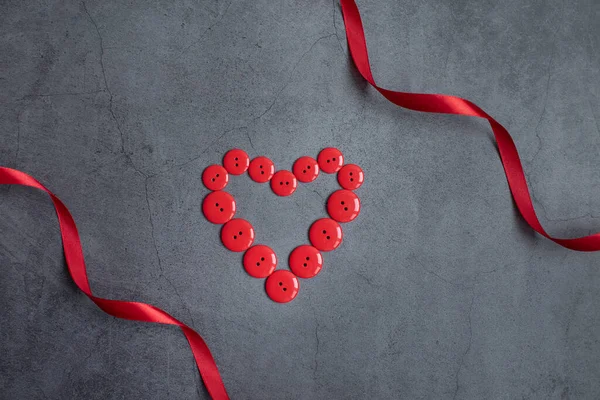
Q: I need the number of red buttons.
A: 14